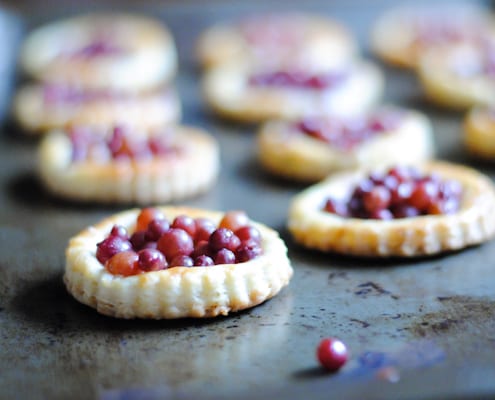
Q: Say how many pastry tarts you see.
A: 11